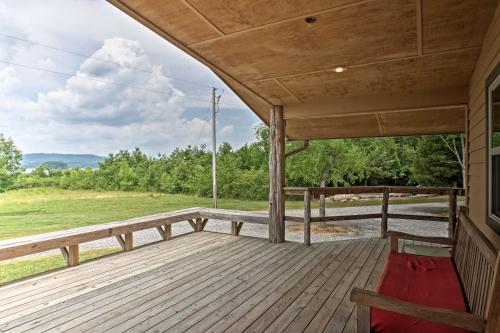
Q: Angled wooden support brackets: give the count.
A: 6